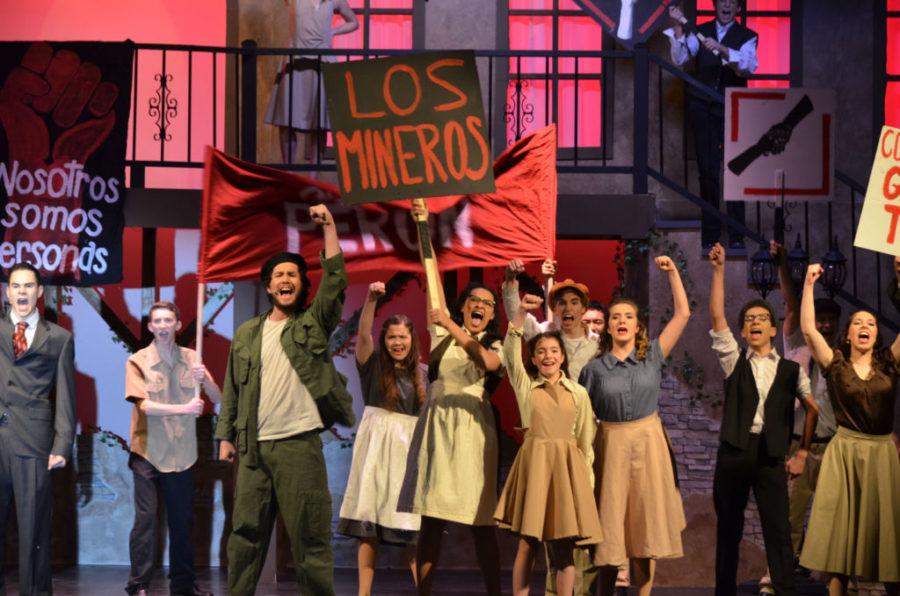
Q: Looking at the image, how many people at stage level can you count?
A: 12